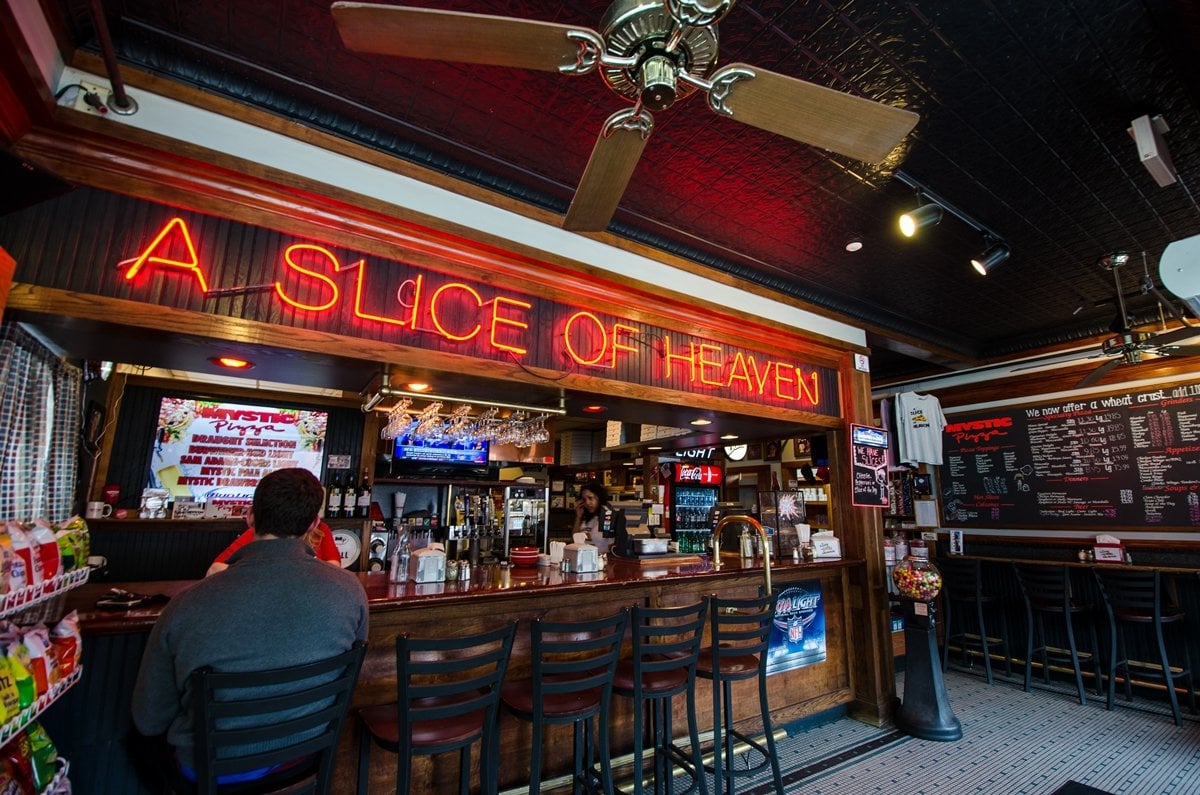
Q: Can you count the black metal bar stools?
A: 8